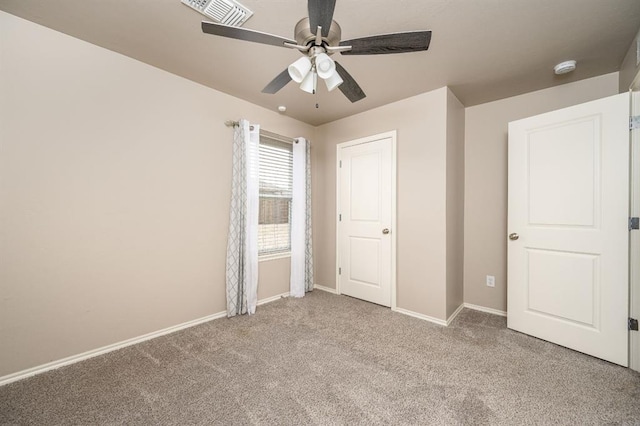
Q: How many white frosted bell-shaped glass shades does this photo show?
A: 4